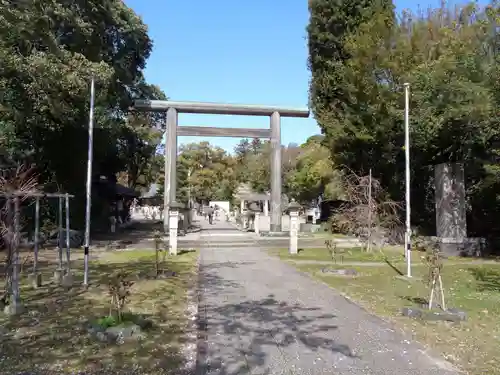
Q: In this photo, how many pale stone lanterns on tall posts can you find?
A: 2